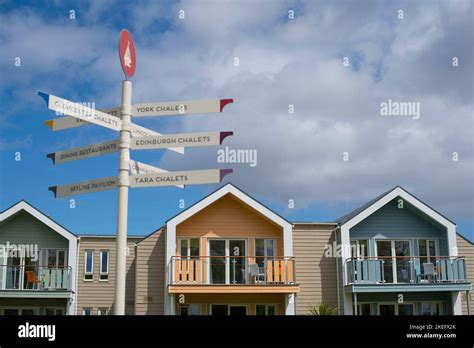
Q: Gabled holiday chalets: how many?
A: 3